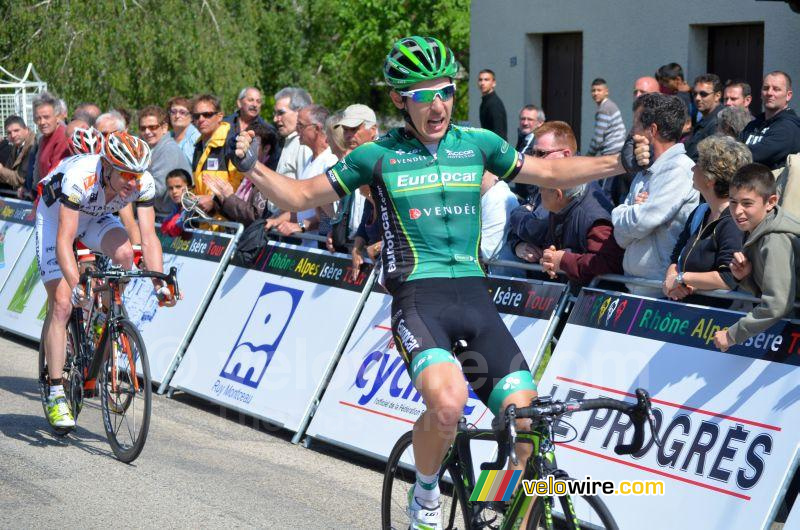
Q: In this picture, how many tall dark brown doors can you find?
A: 2